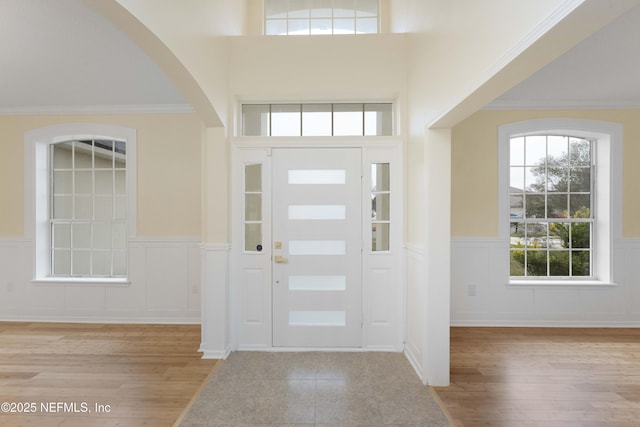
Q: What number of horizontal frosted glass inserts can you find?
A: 5